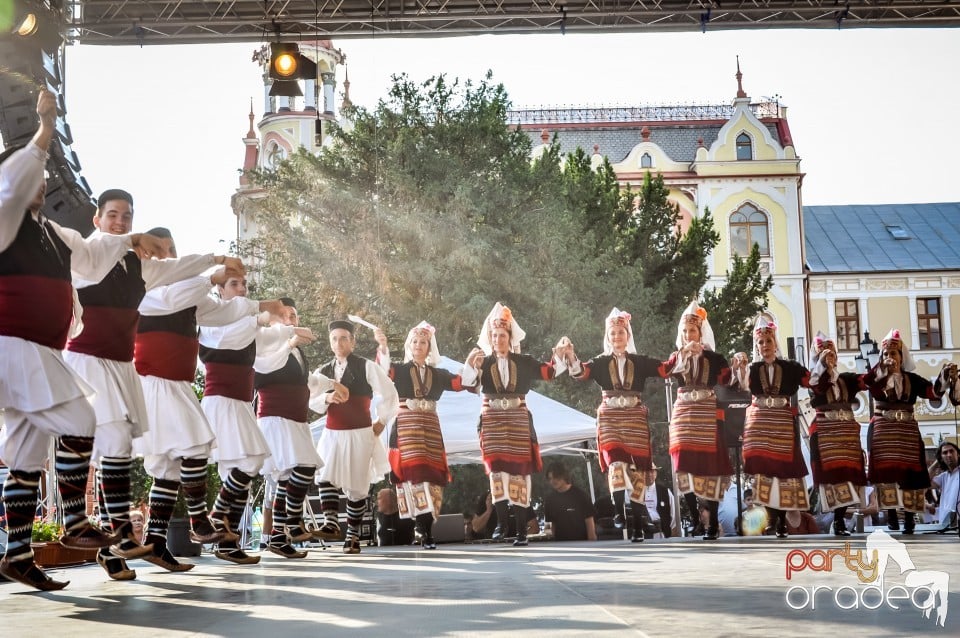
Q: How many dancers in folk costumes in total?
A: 13